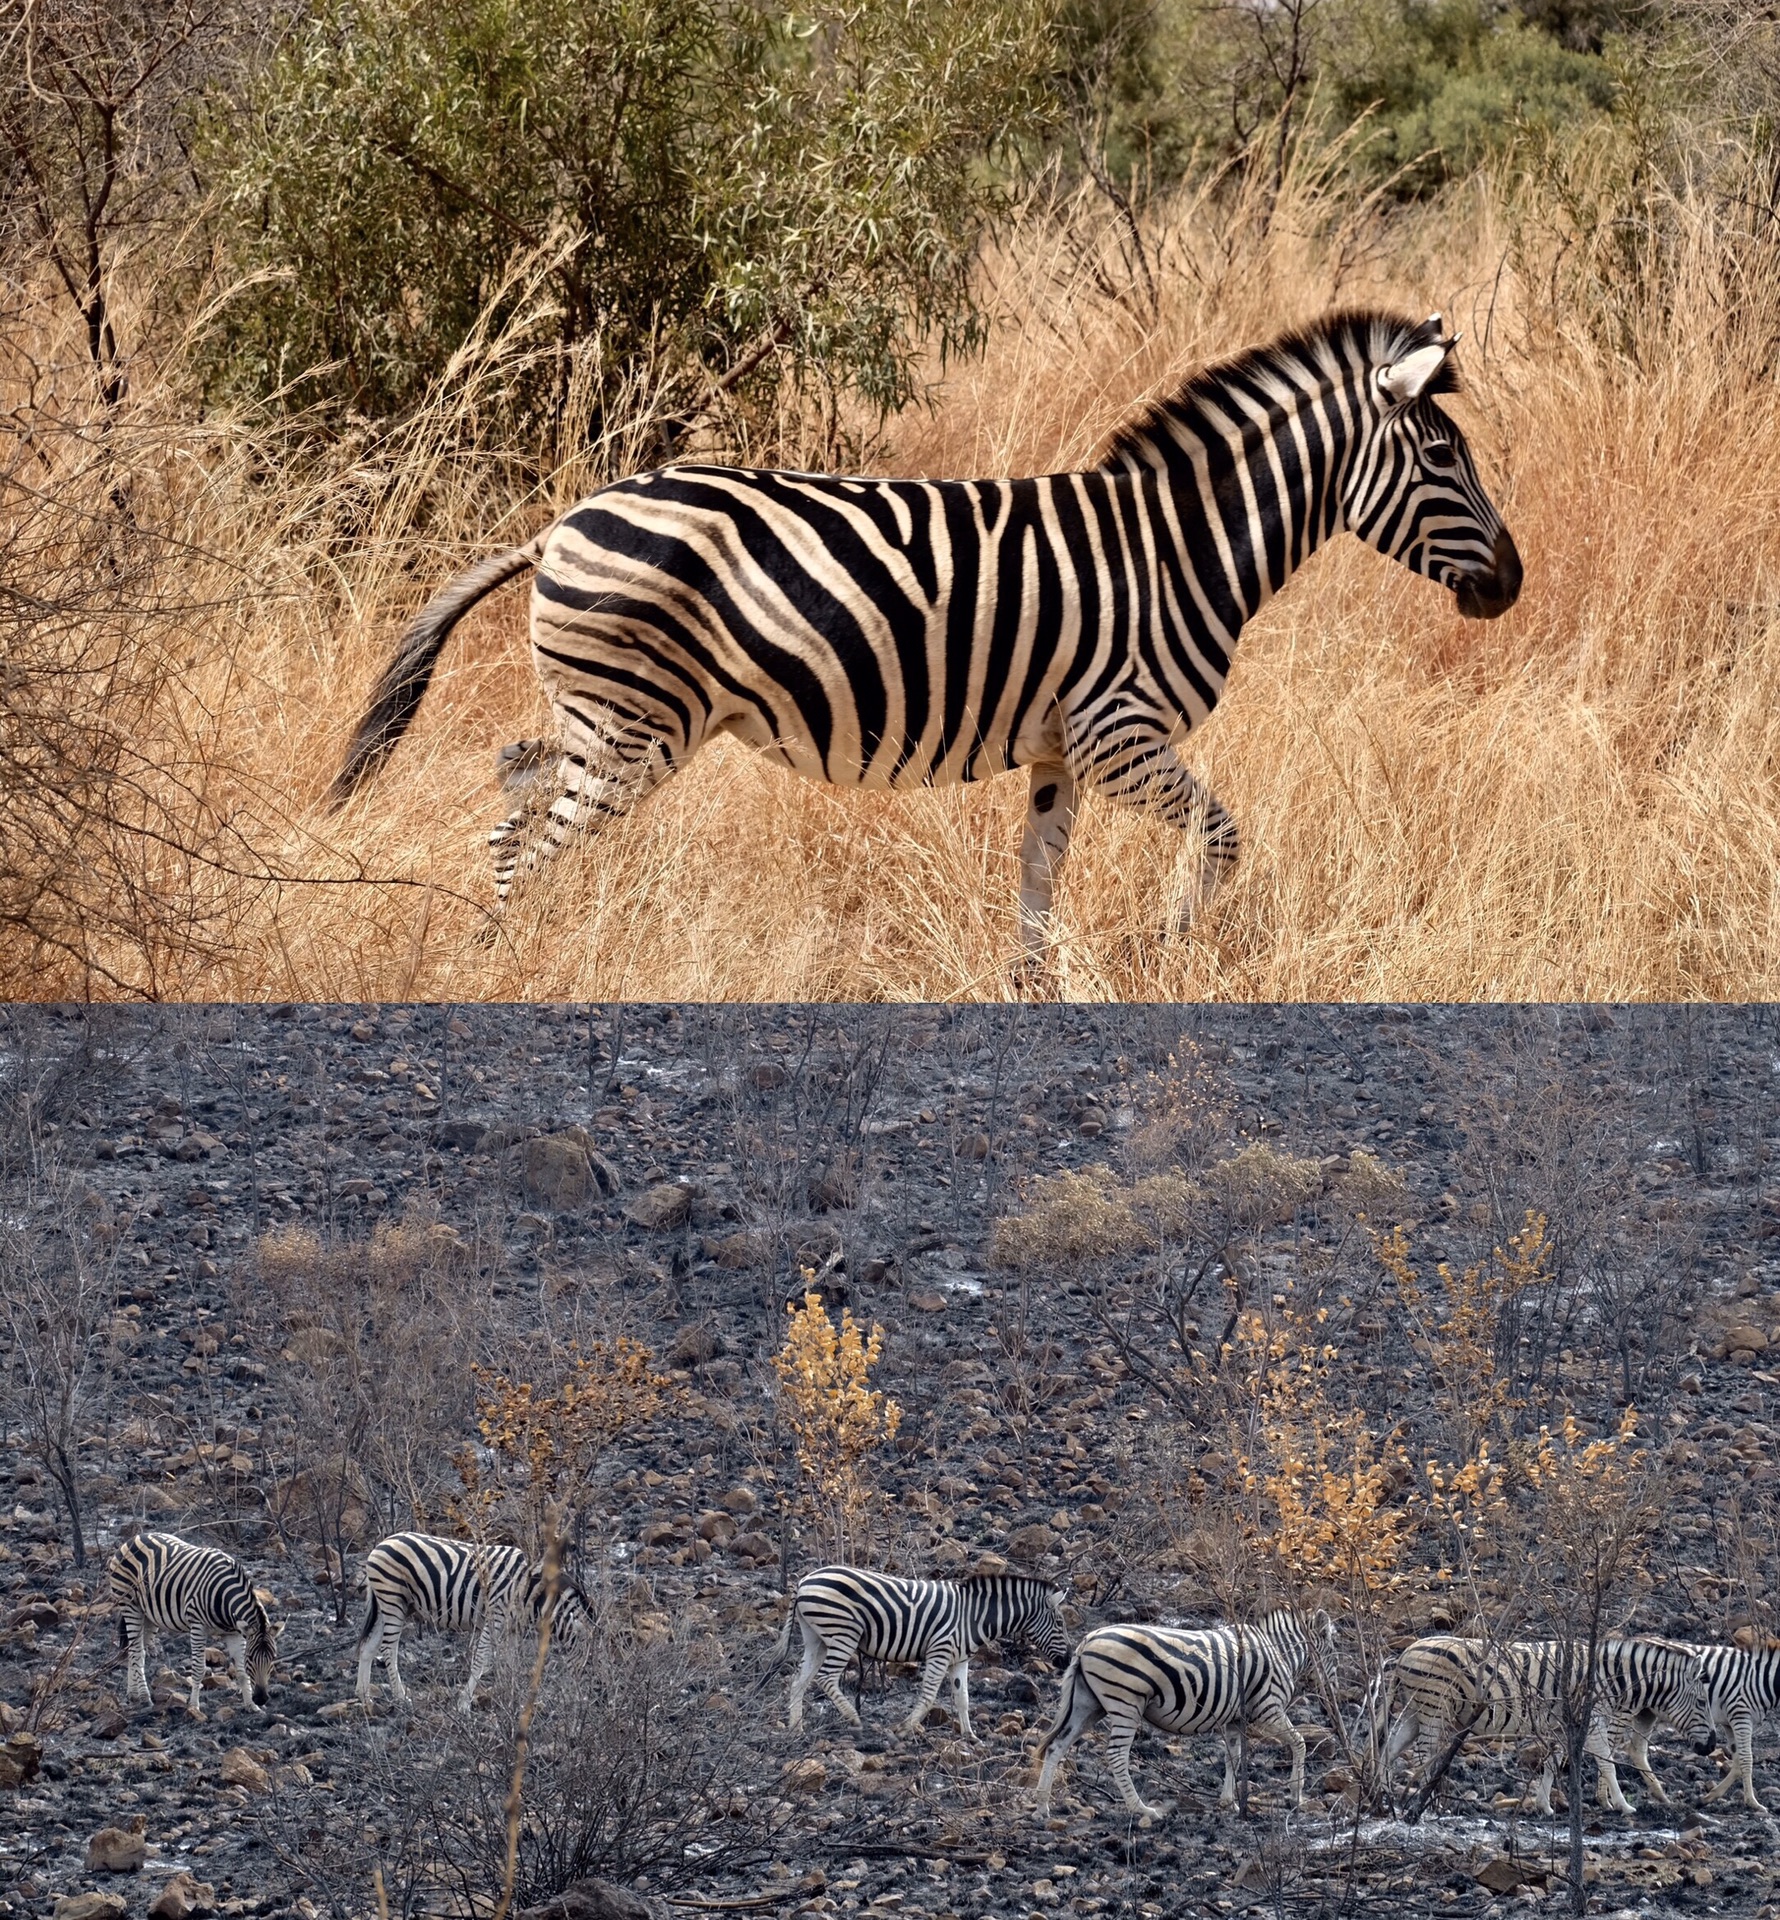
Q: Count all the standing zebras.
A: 7